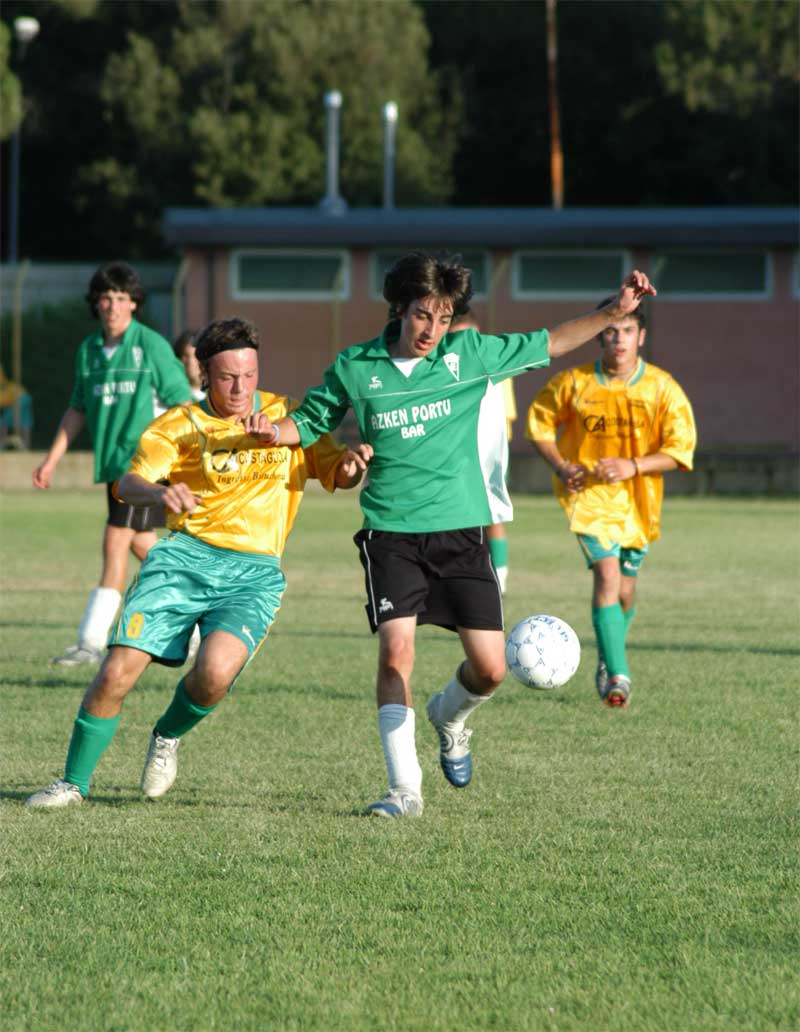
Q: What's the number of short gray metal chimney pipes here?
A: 2